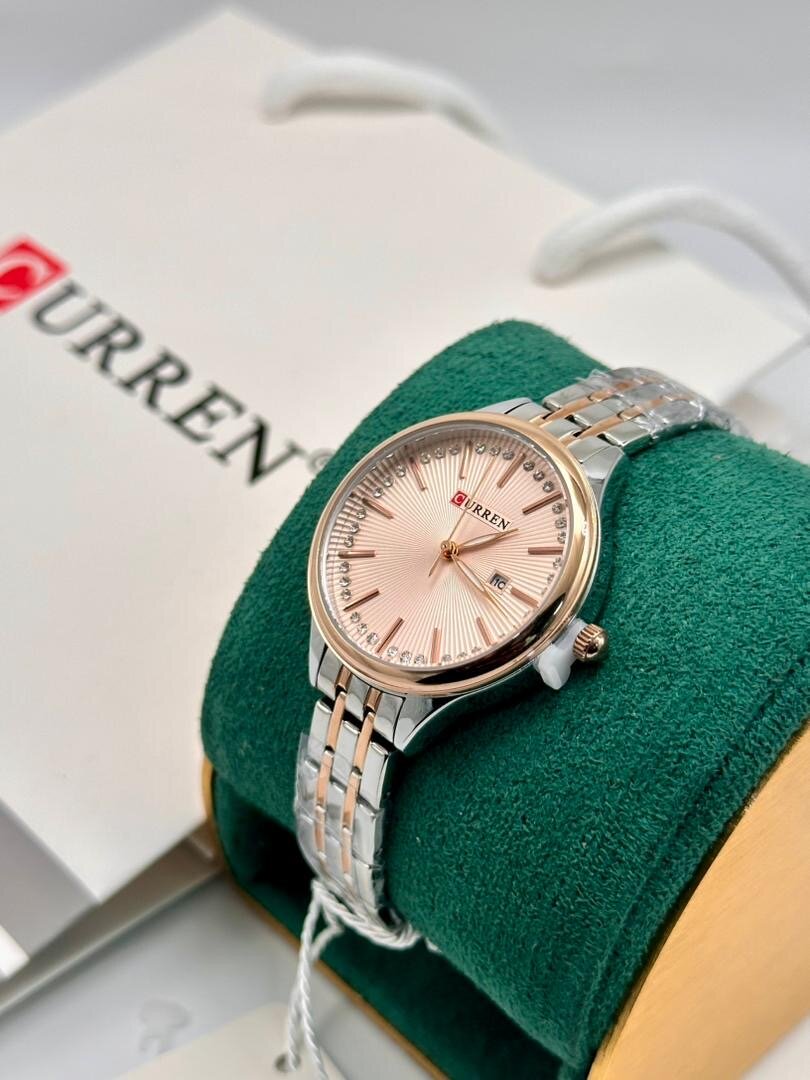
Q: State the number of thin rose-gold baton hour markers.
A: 12